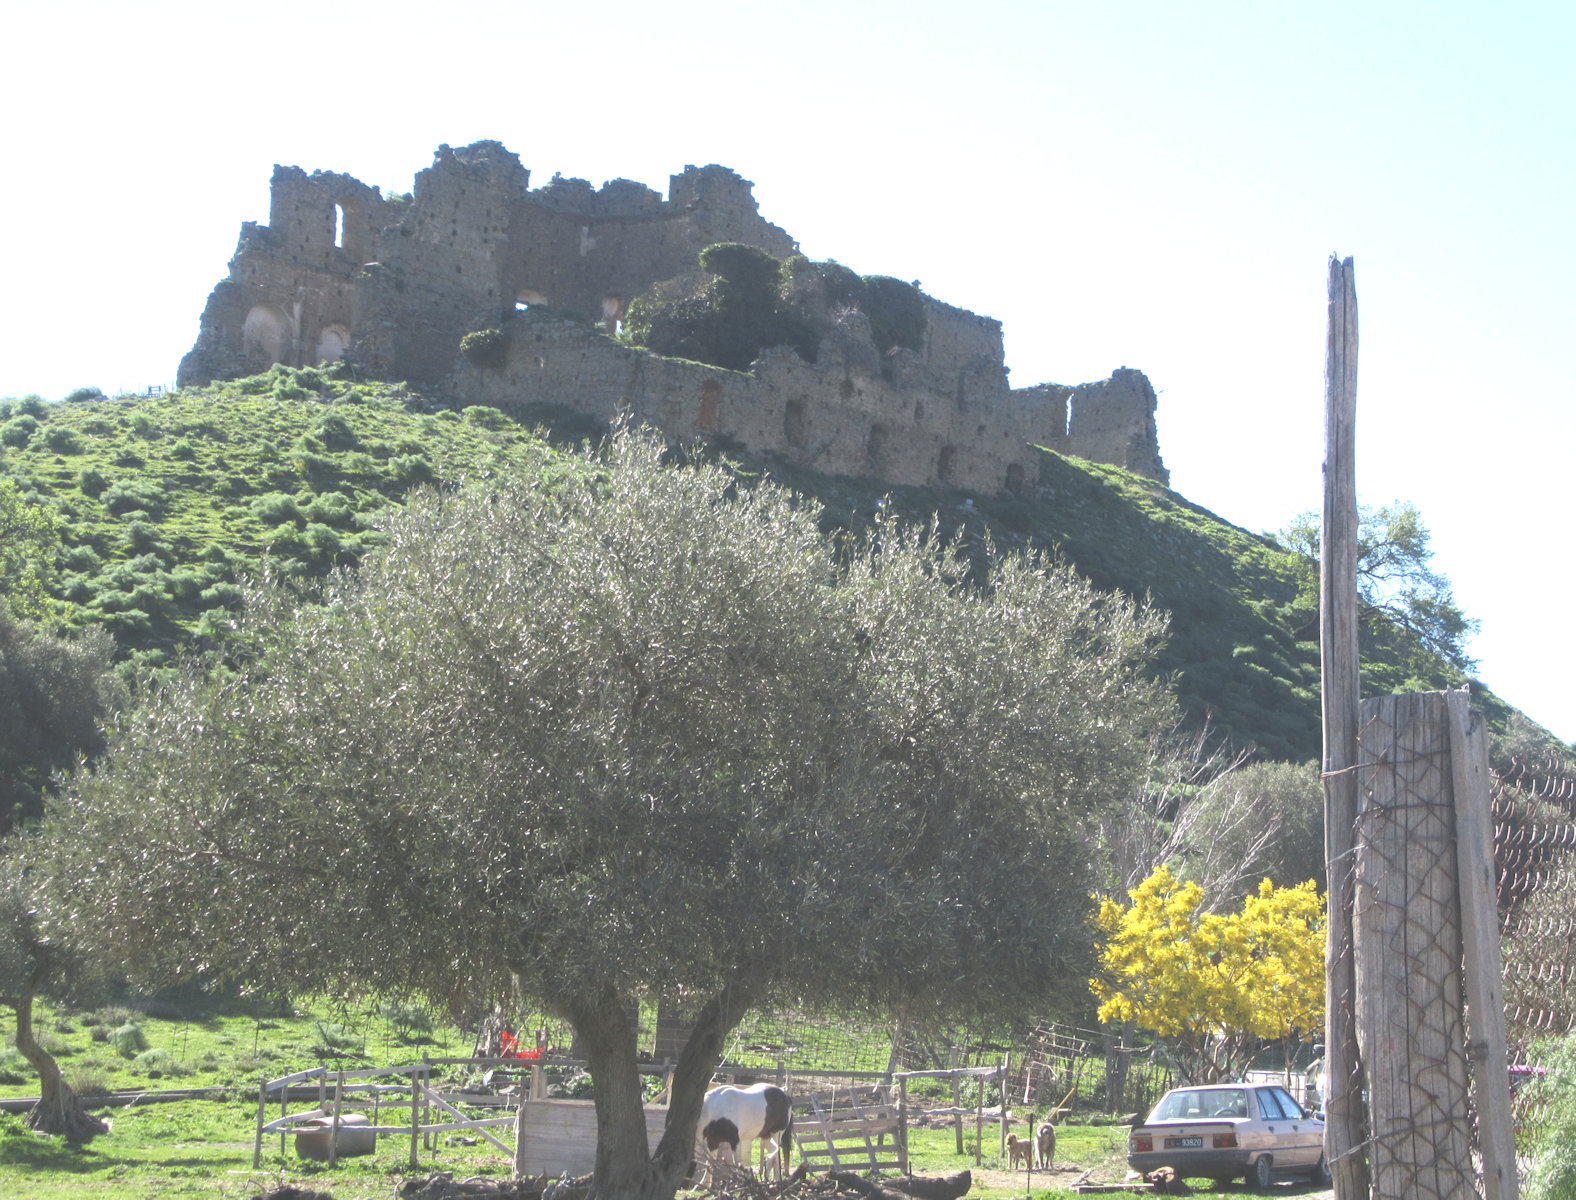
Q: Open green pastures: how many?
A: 1